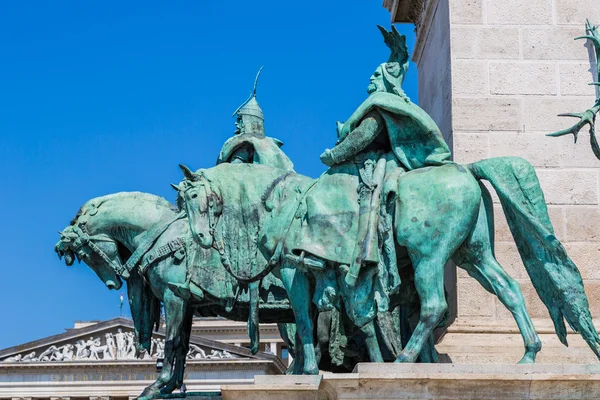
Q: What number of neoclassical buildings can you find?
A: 1